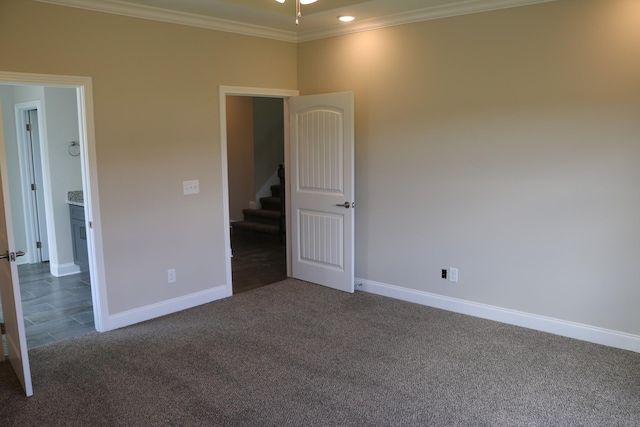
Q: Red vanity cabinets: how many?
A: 0